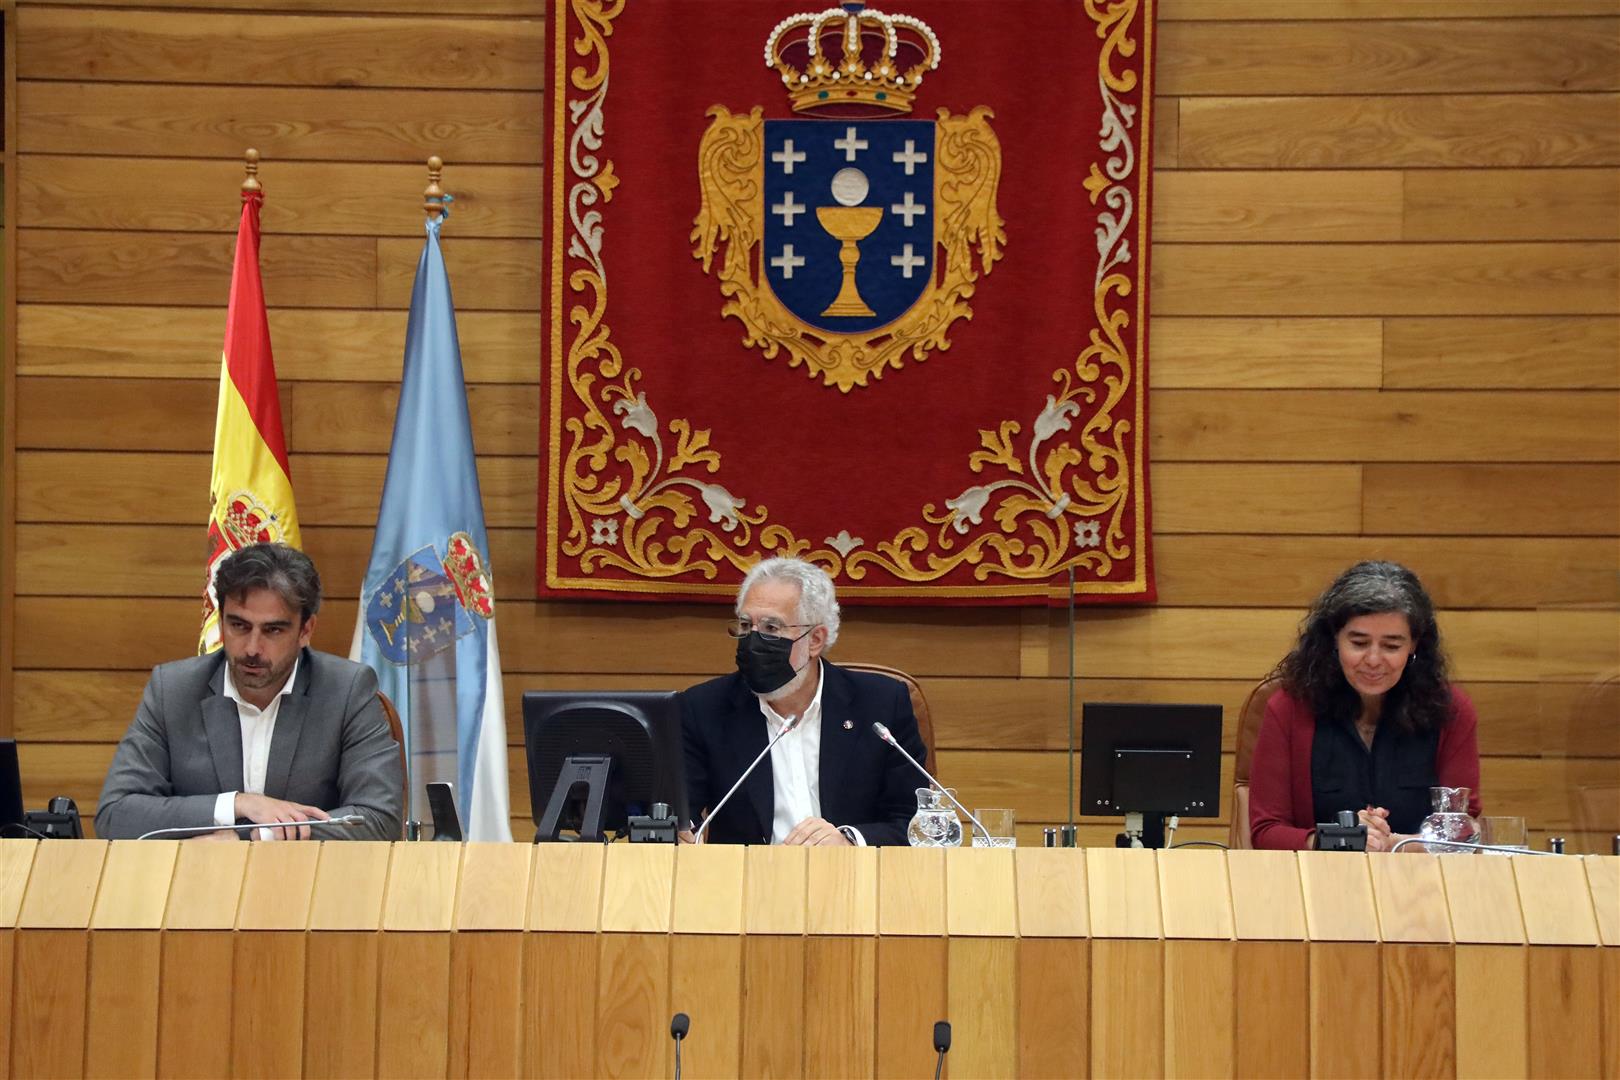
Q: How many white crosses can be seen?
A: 14